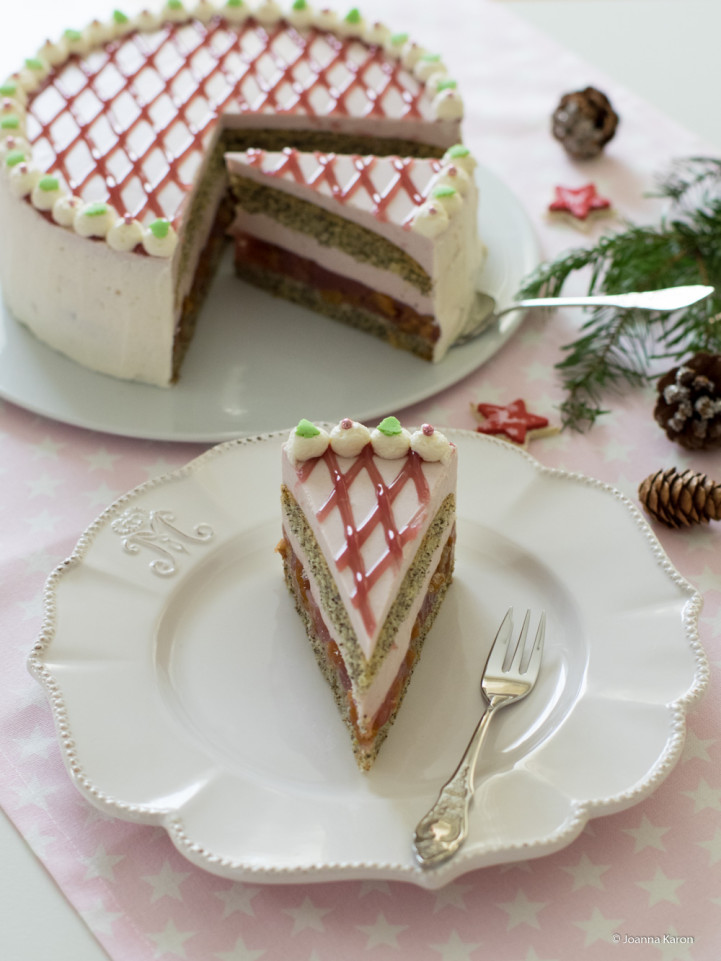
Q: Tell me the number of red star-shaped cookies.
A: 2